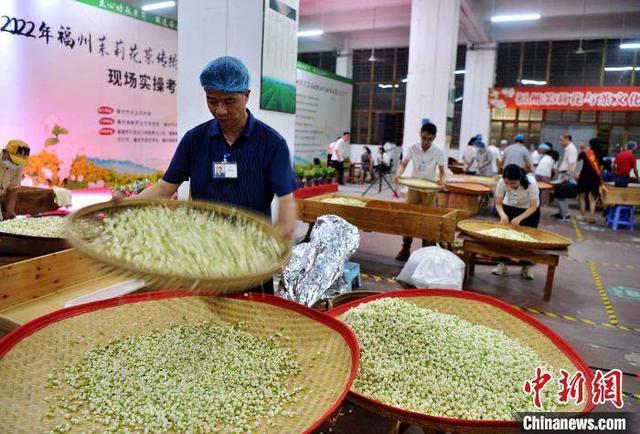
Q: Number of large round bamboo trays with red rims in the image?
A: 2